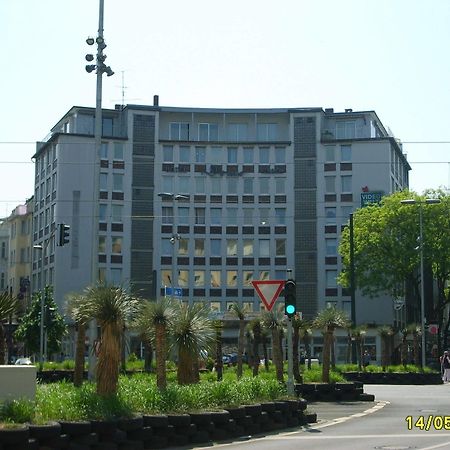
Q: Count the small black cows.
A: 0